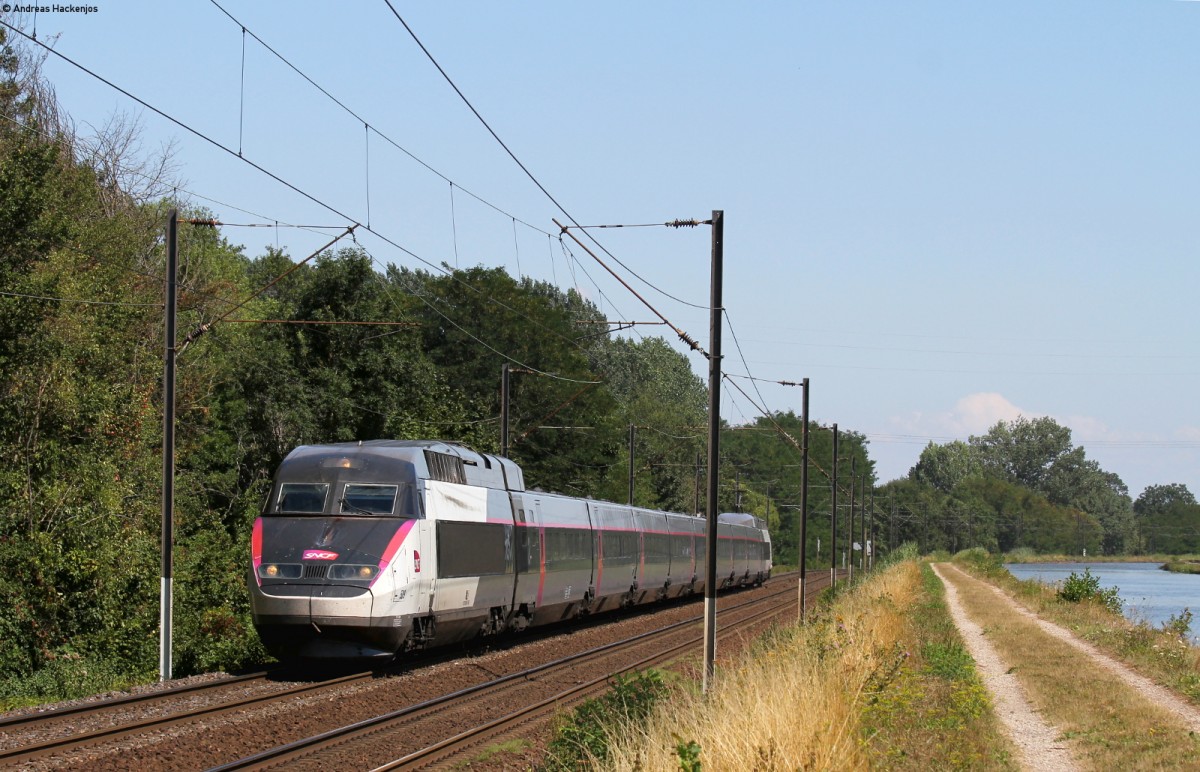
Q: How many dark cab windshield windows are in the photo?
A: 2